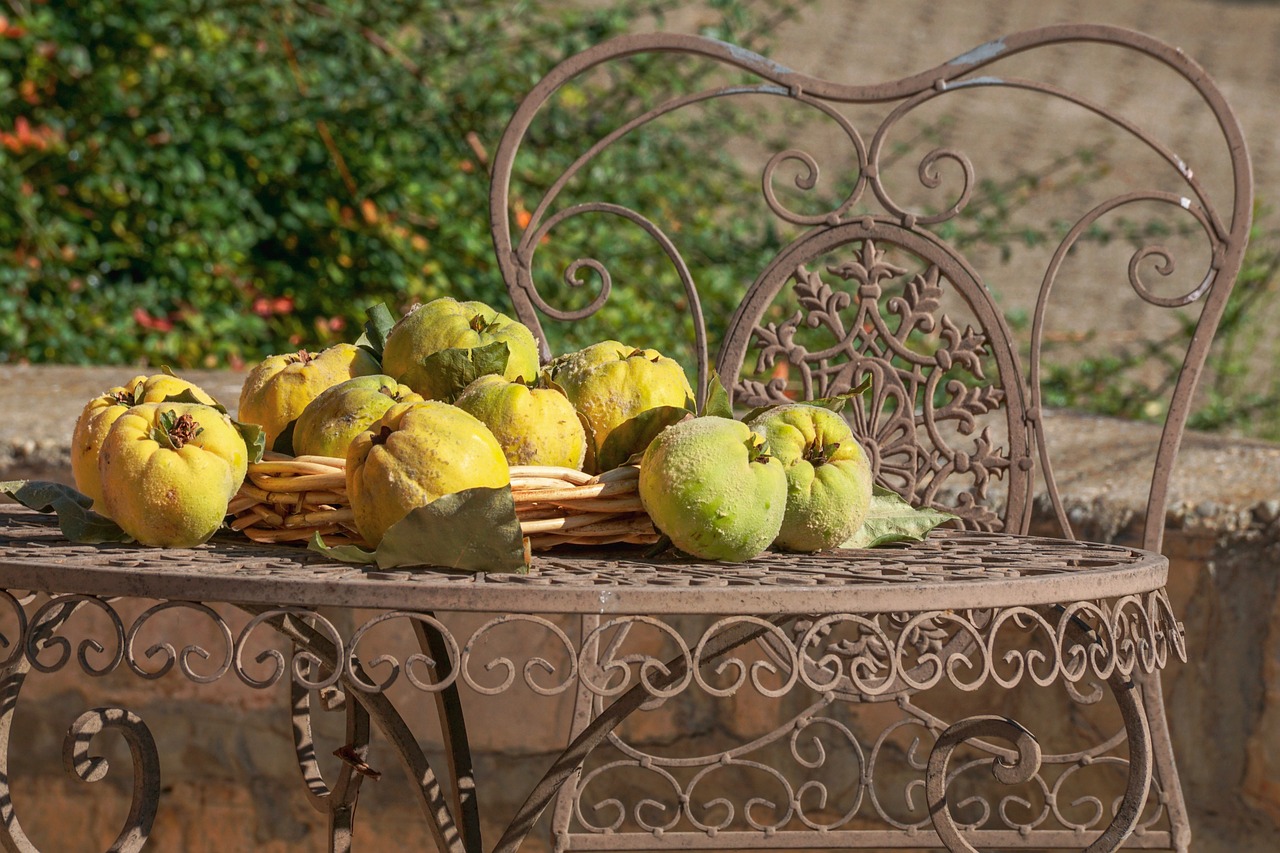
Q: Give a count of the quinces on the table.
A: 10